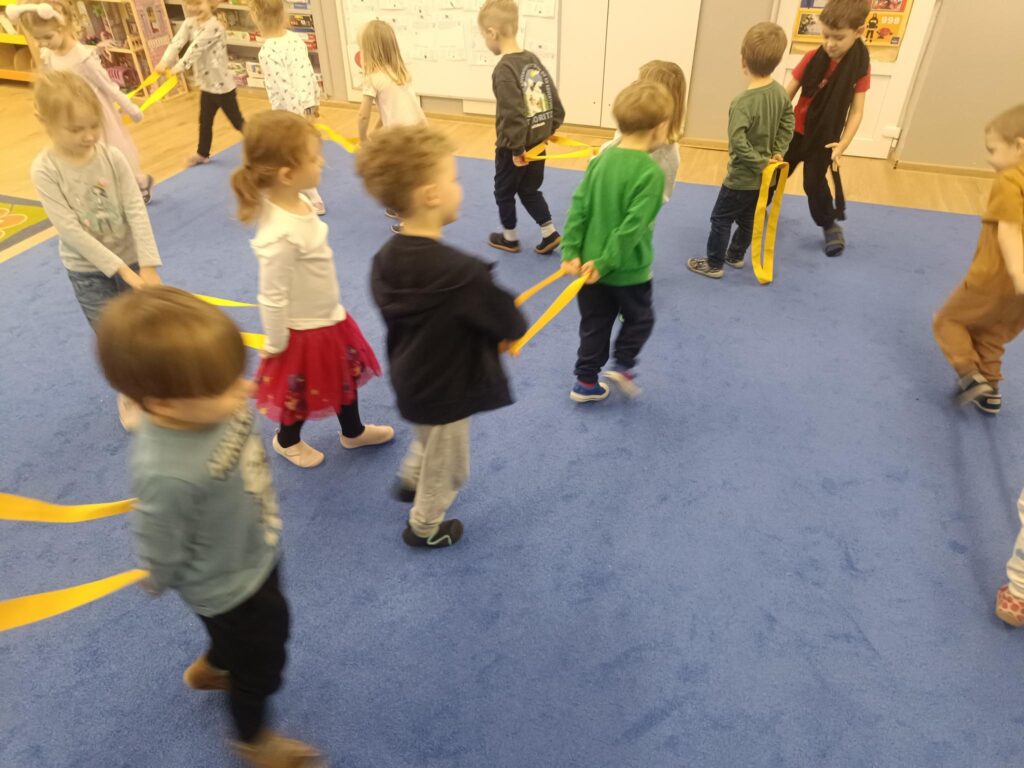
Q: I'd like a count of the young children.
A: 15